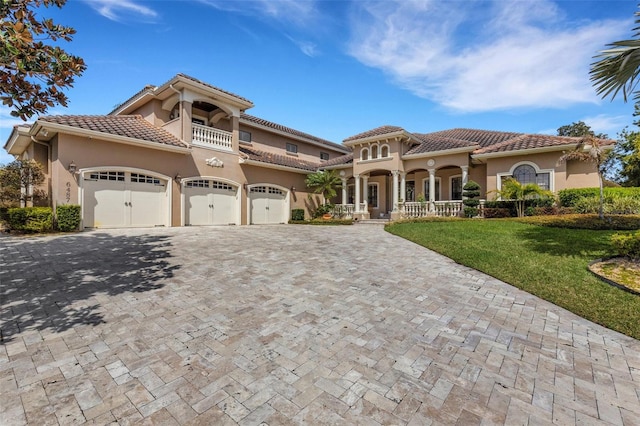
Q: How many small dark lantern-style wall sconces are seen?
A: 4